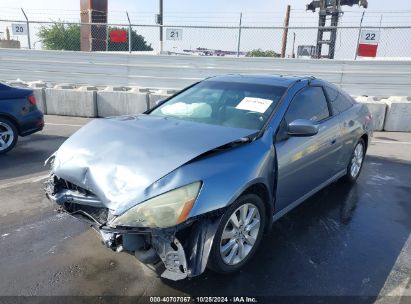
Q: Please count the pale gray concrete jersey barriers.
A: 6